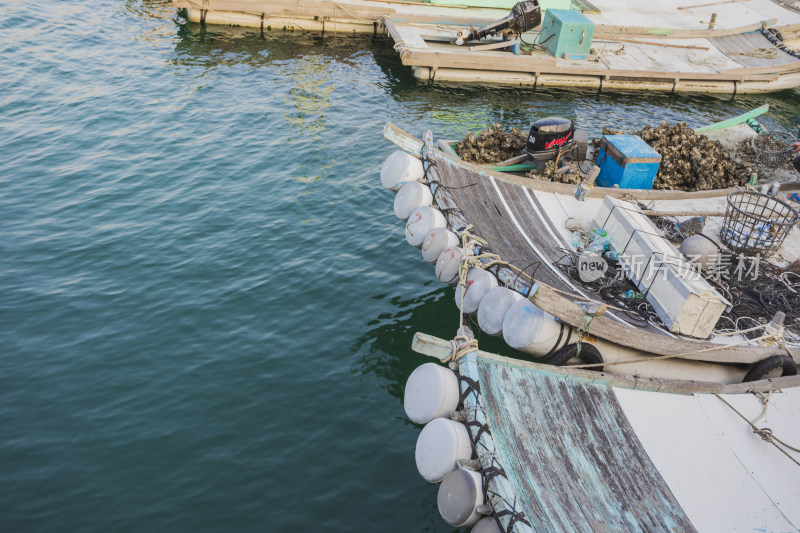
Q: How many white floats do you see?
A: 12